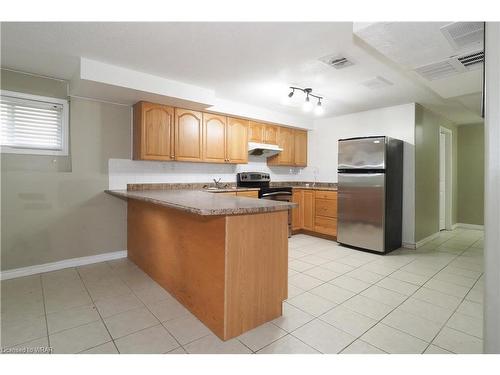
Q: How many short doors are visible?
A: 2